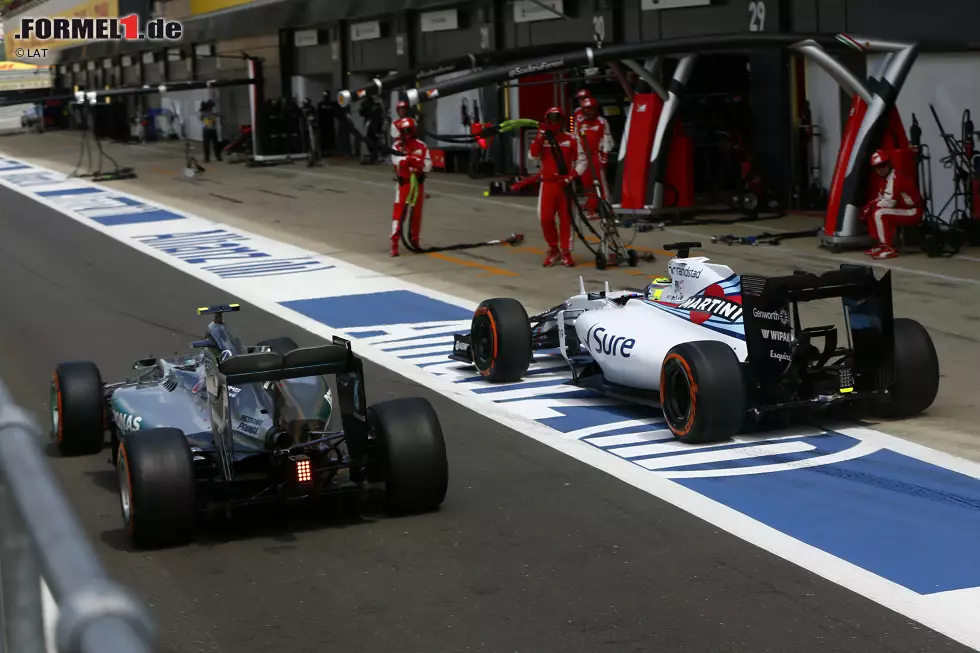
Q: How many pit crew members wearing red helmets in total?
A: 6